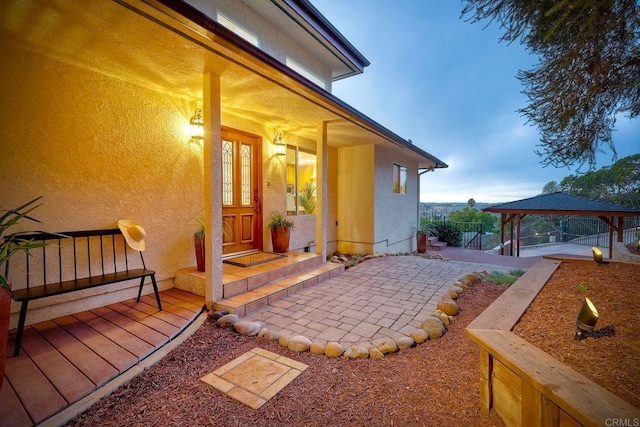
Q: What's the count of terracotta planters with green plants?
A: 4